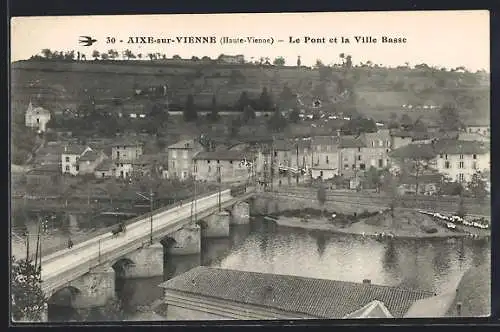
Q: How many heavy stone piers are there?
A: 5